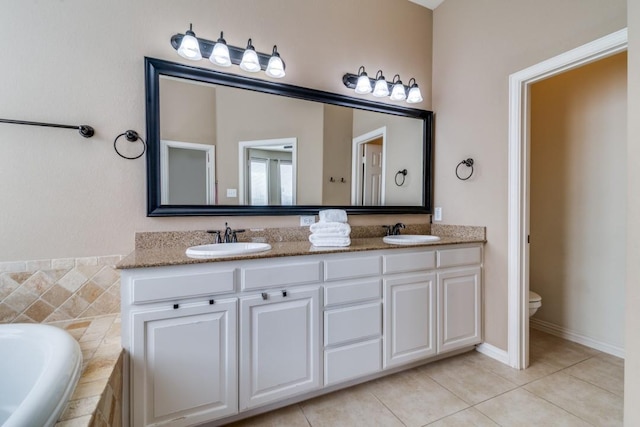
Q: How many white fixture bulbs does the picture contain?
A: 8